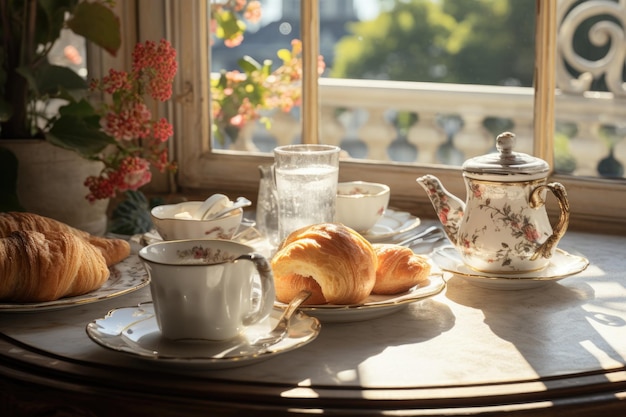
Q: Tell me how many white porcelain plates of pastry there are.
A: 2